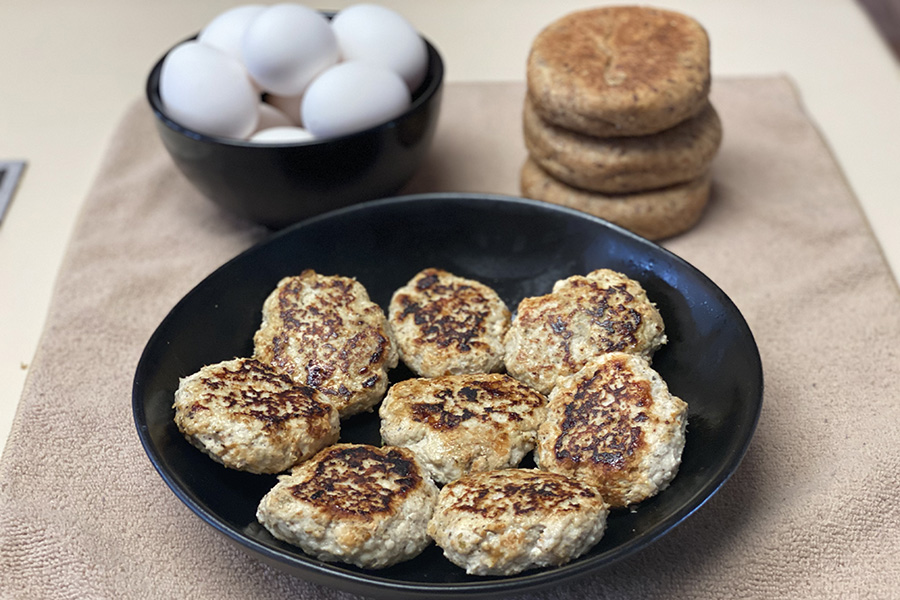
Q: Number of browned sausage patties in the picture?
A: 8